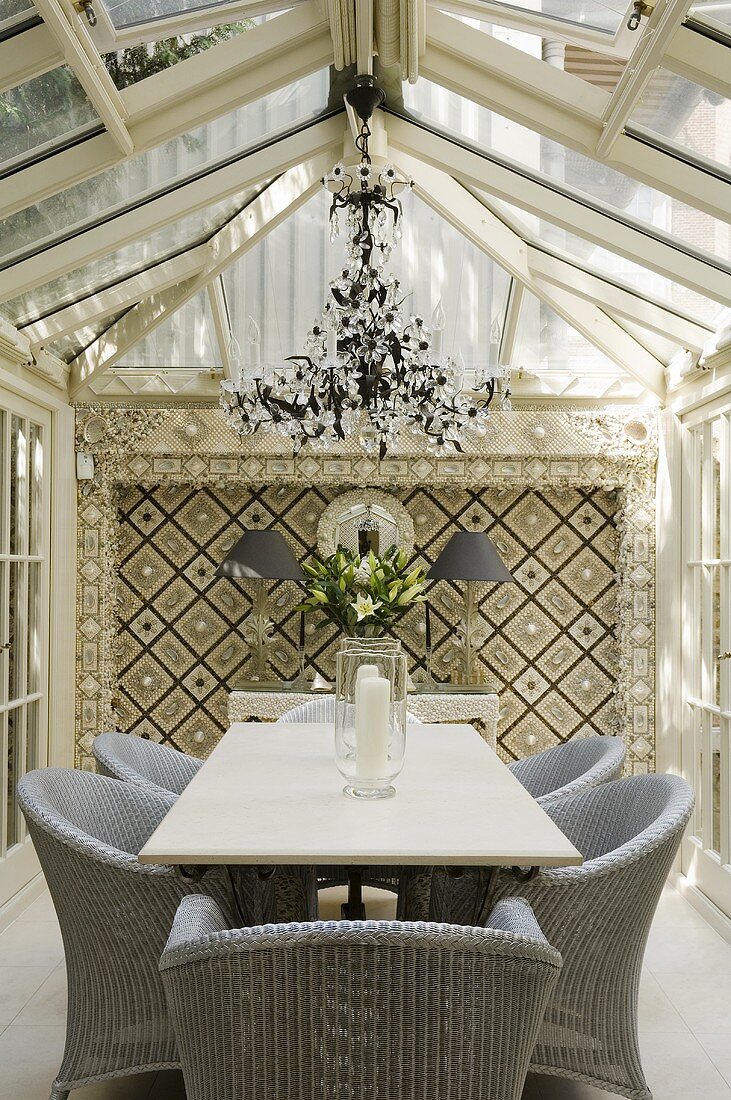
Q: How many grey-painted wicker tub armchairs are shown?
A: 6